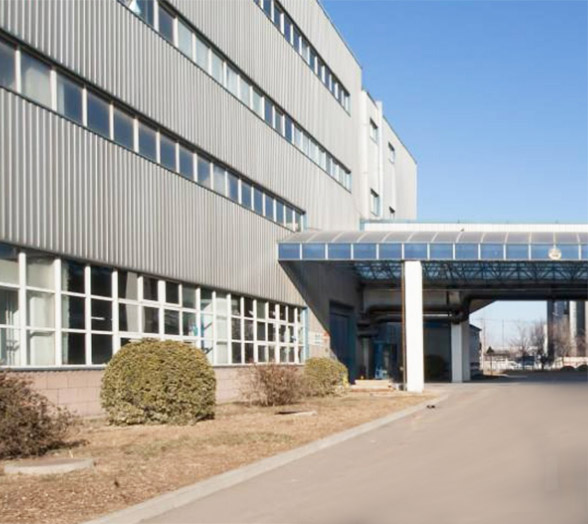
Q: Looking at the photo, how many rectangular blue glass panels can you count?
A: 13